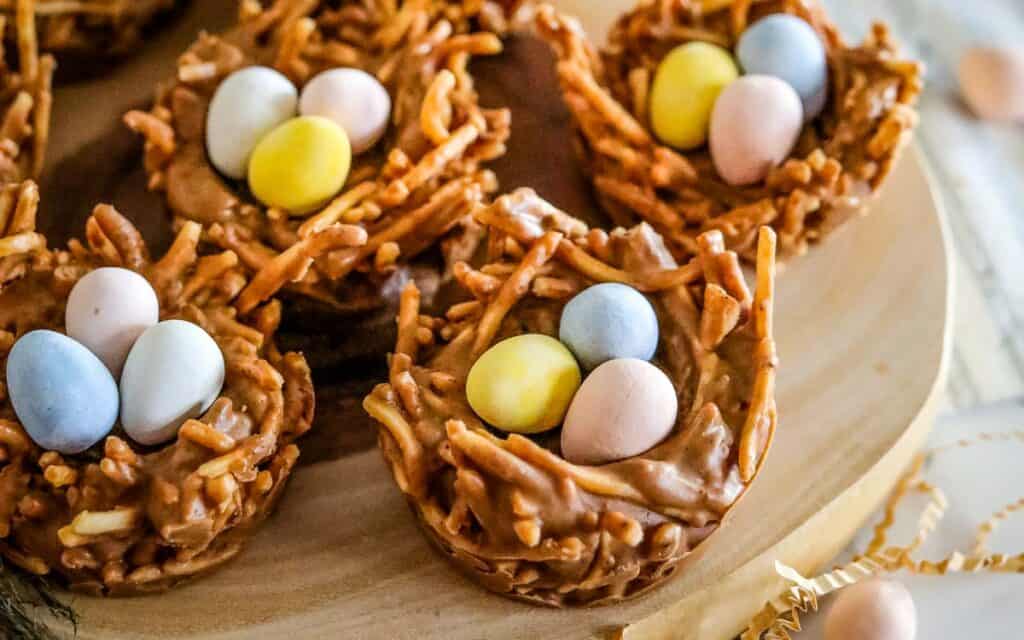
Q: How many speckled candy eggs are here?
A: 14